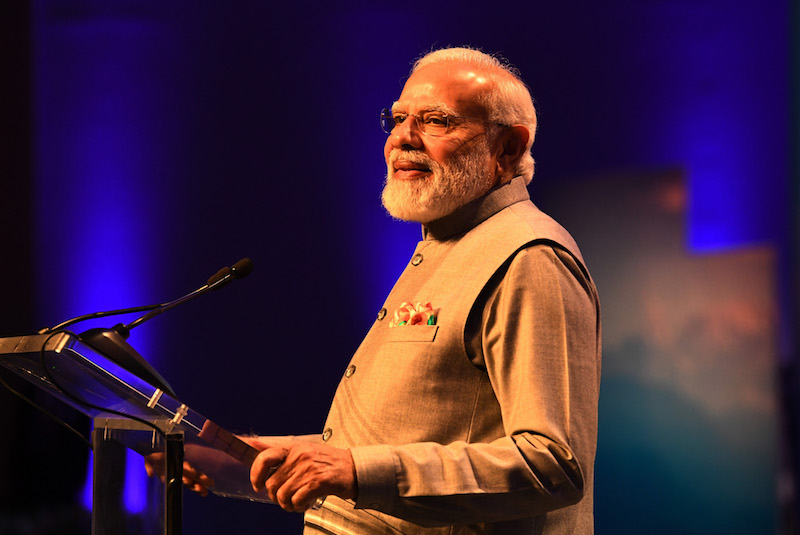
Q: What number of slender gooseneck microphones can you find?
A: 2